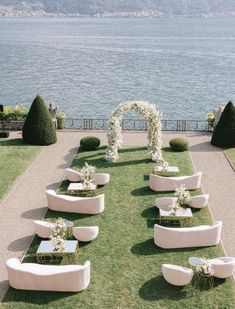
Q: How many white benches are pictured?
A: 4